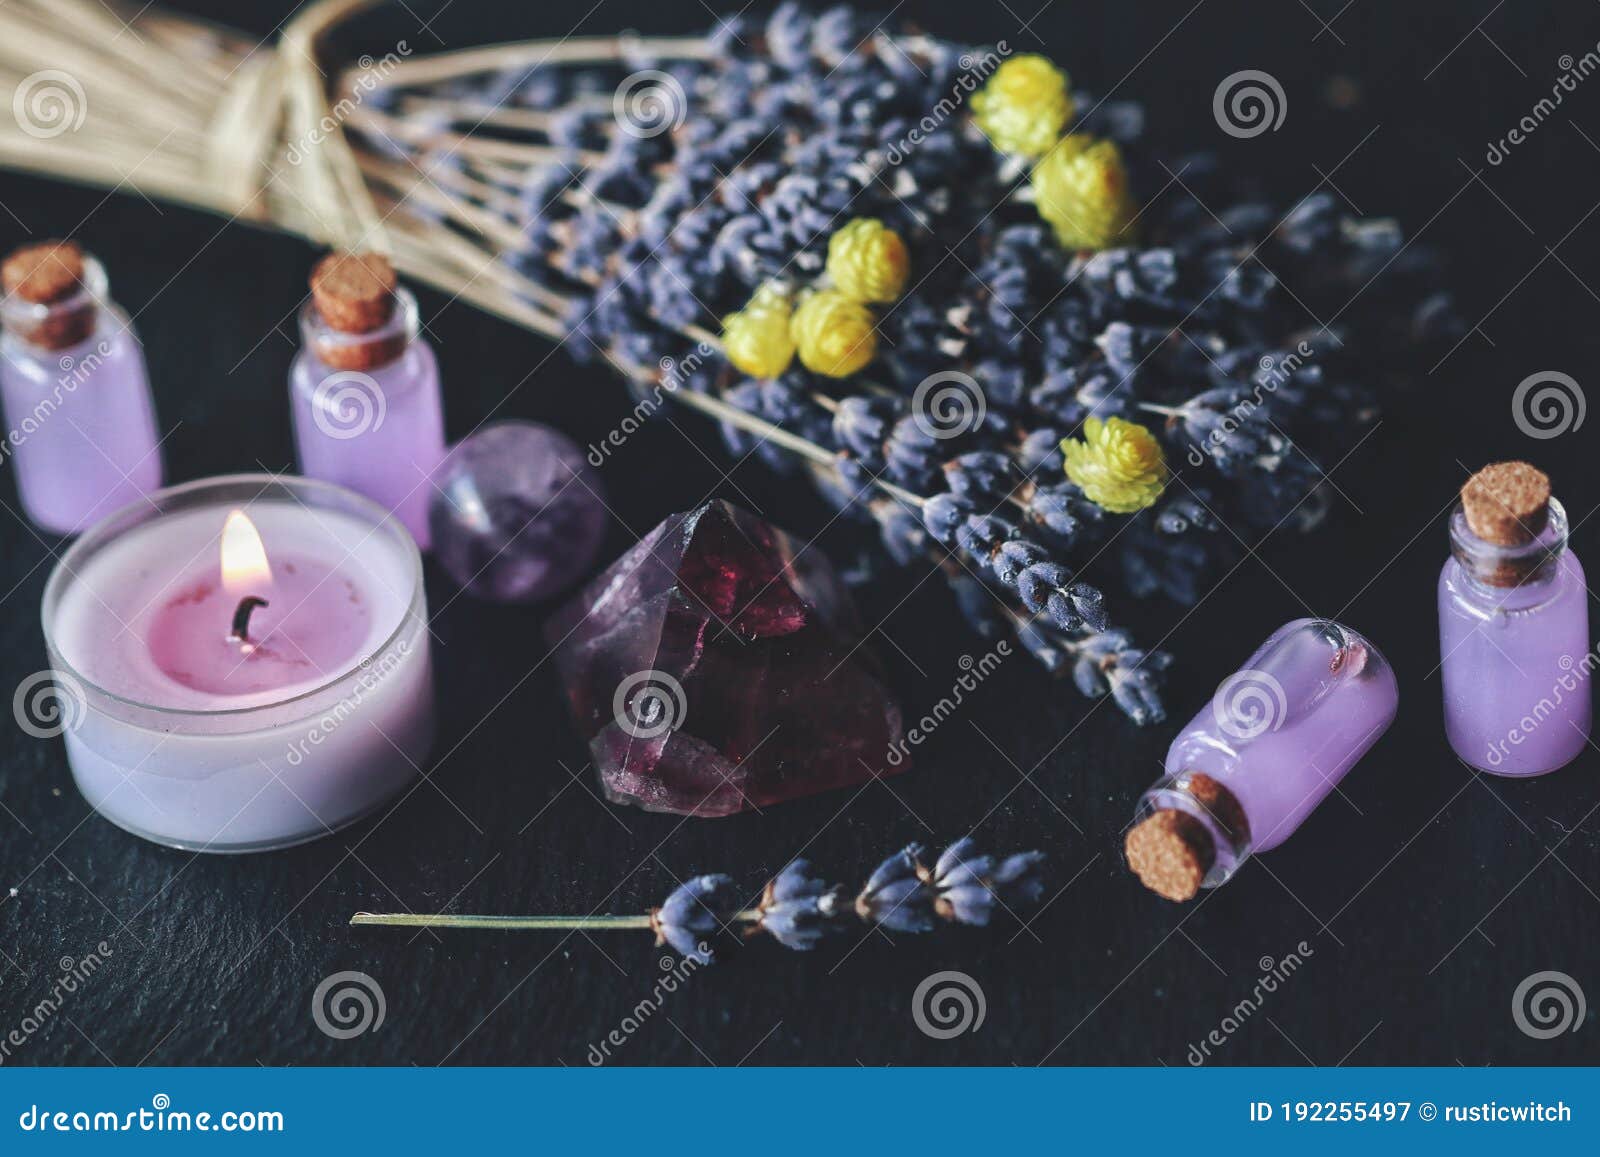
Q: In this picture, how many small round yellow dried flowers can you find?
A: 6